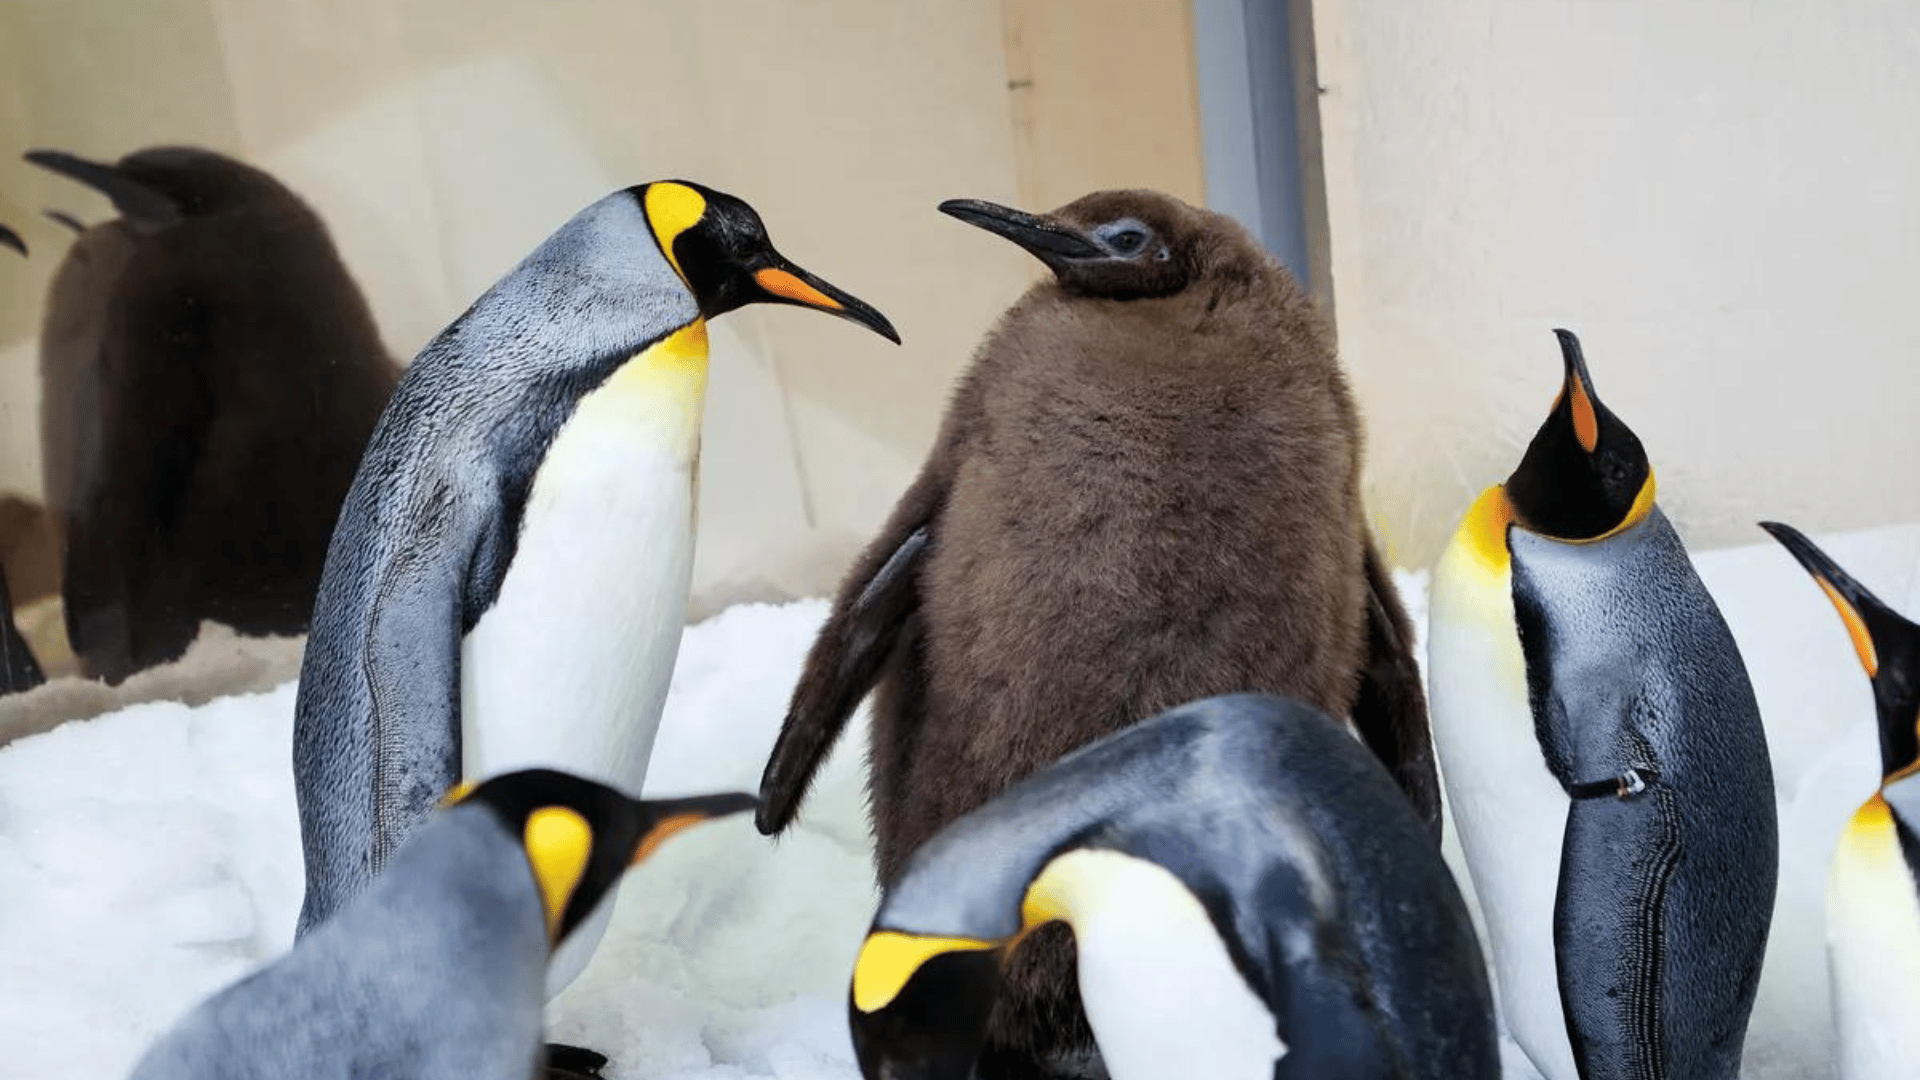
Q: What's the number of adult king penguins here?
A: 5